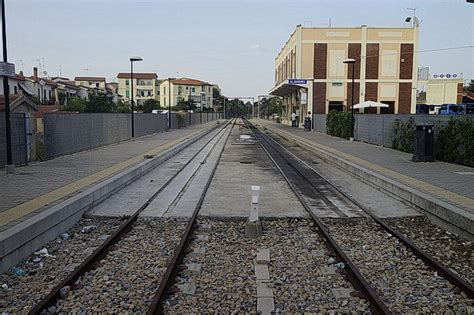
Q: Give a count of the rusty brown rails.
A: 4